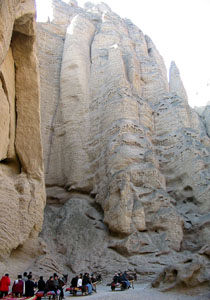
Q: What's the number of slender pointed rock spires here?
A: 1